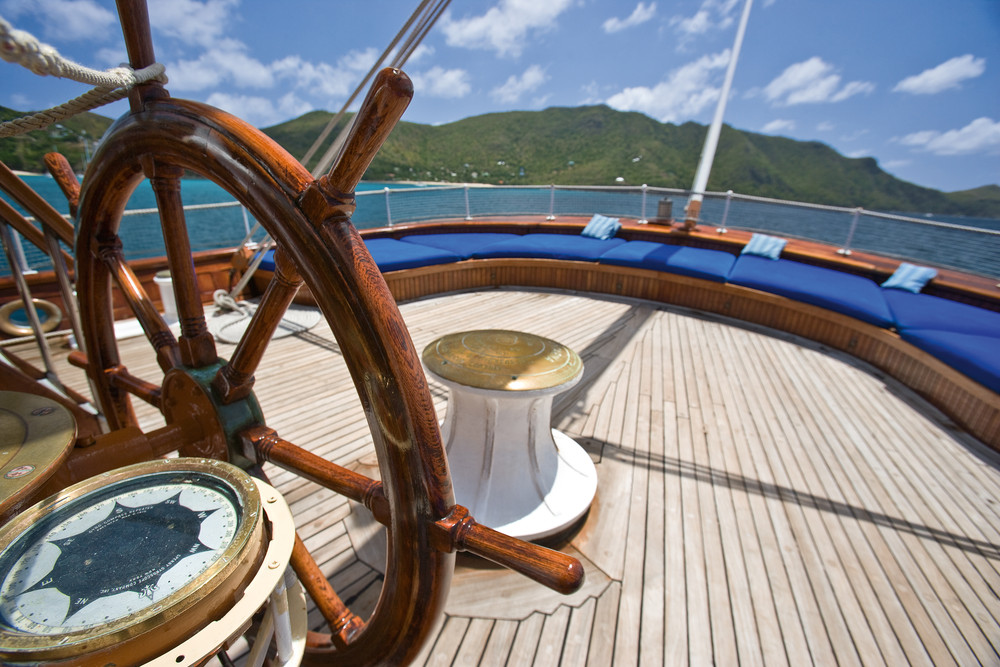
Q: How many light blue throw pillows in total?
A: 3